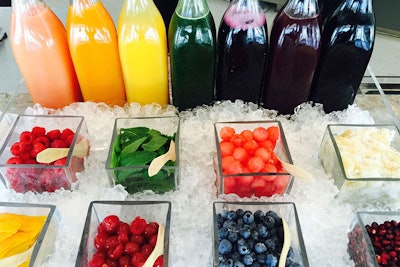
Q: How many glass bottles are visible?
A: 7